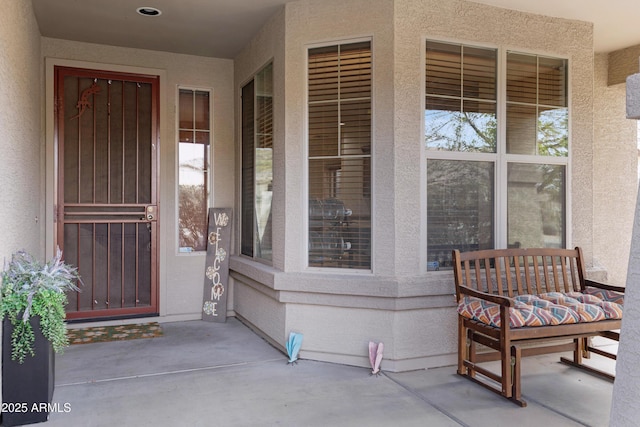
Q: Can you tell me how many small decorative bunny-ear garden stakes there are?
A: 2